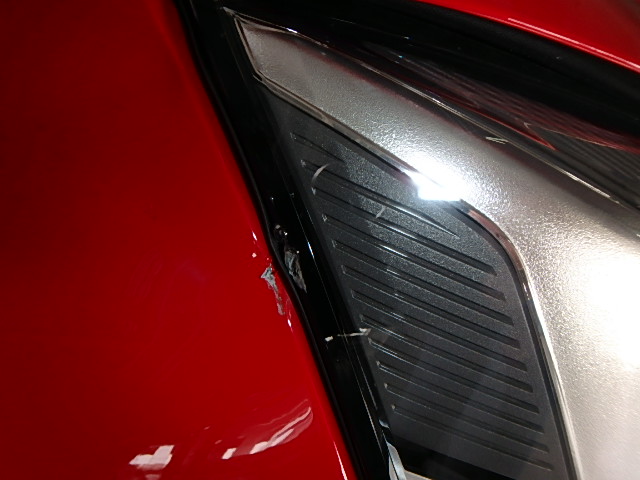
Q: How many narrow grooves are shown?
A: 12